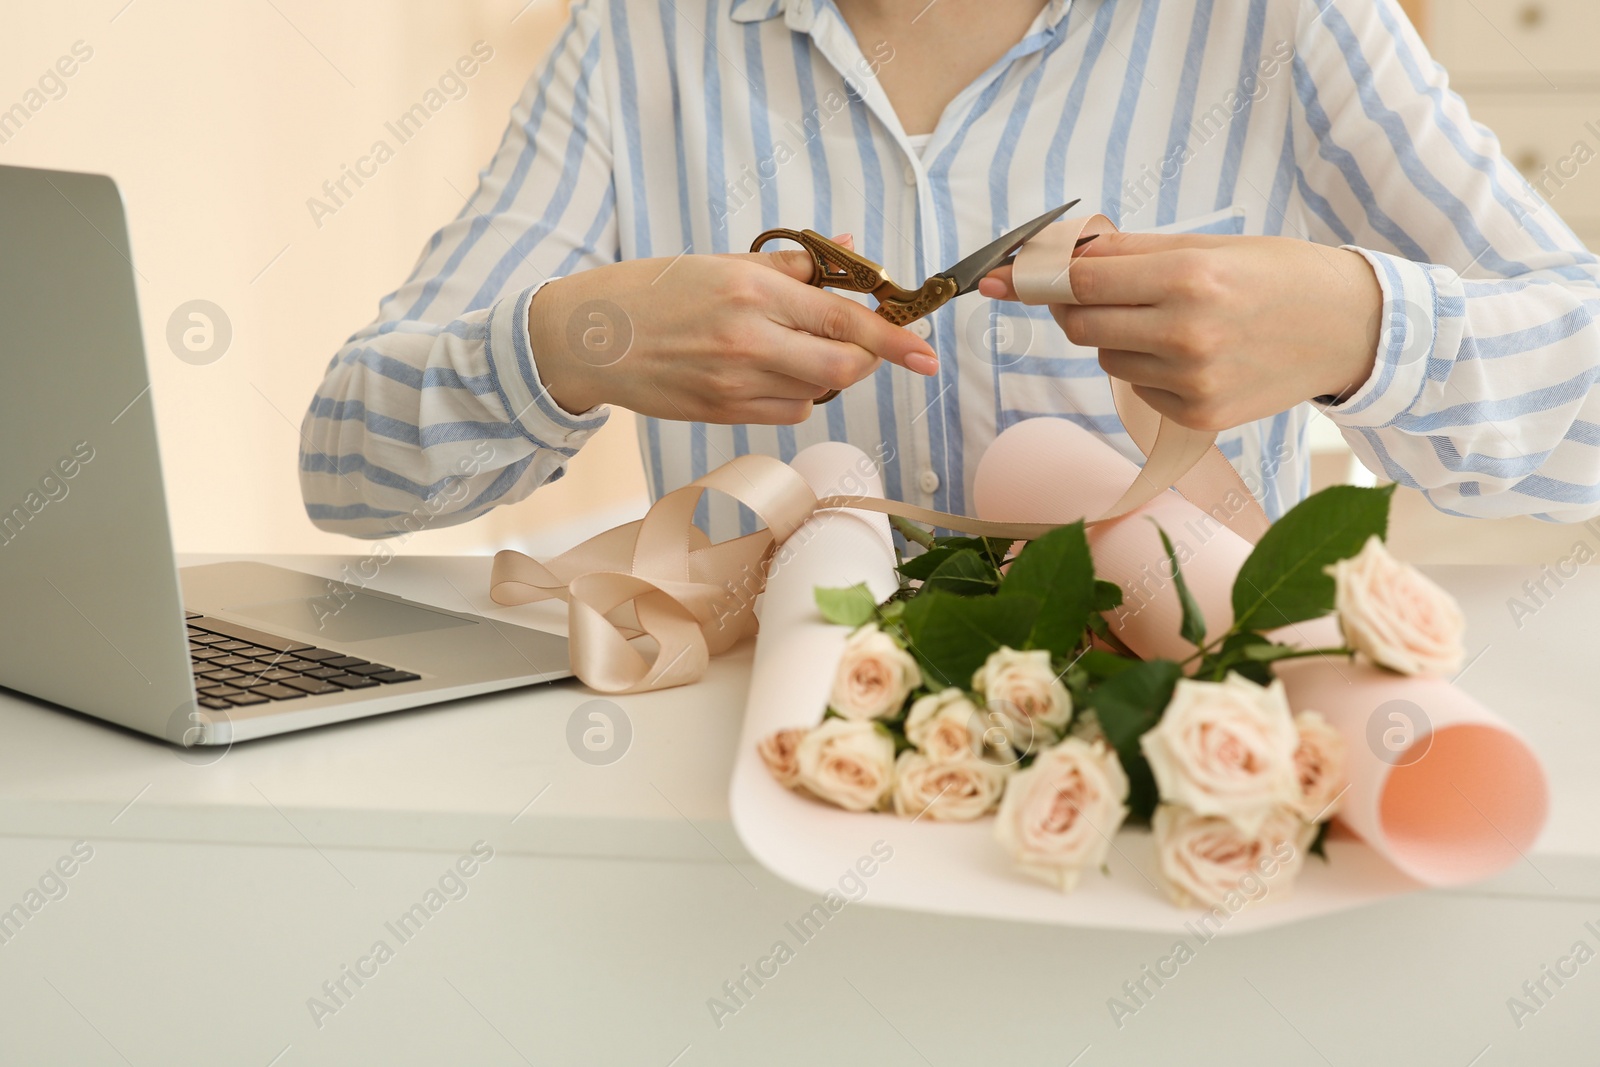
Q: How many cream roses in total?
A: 11